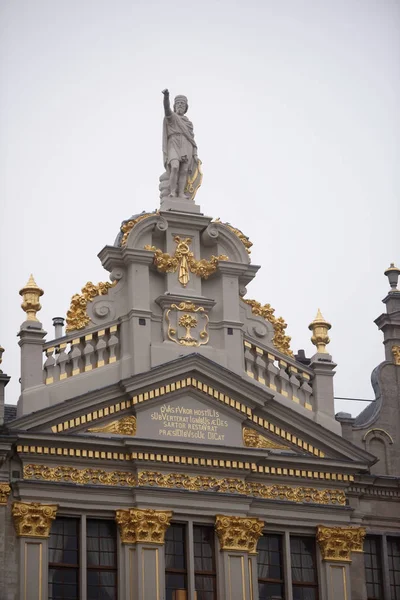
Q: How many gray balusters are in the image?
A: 12